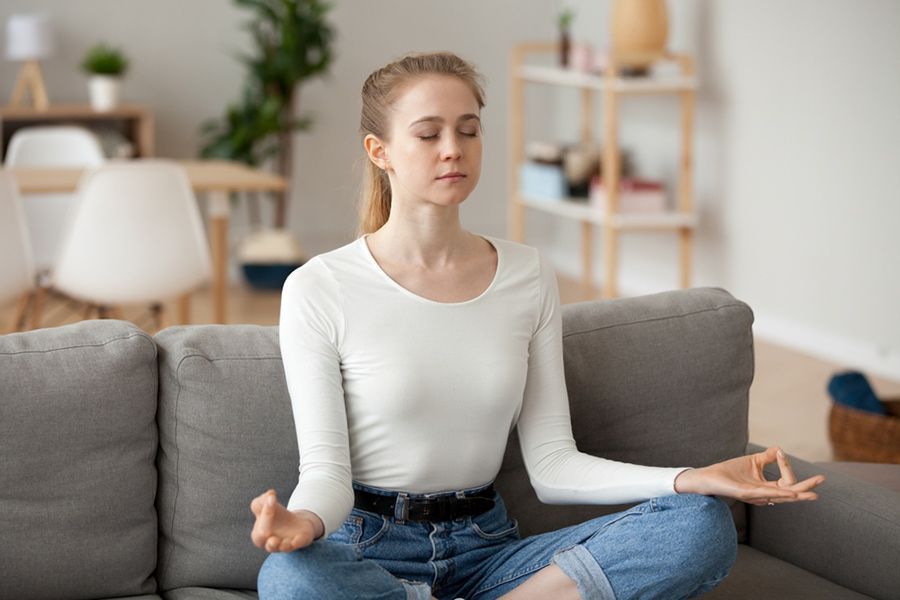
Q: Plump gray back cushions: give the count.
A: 3